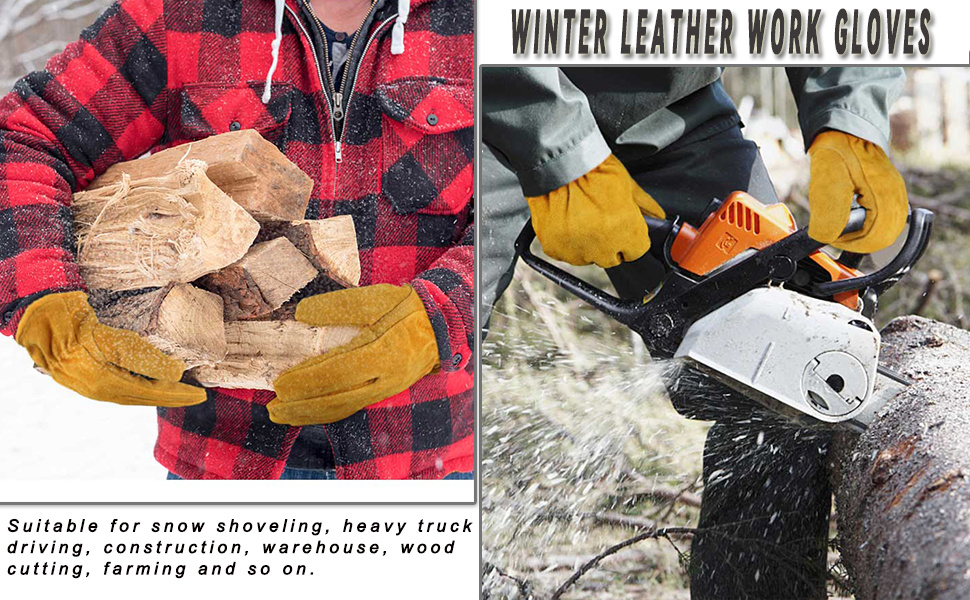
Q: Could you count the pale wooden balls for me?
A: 0